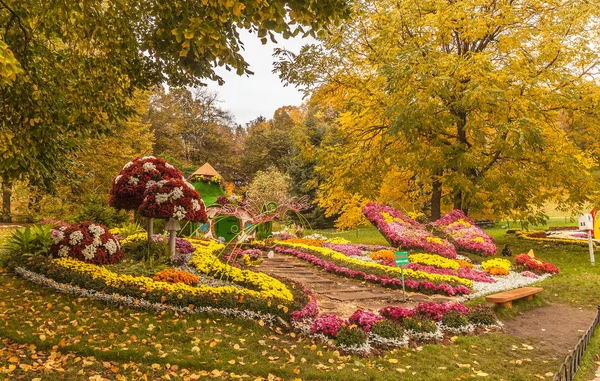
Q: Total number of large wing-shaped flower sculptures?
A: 2